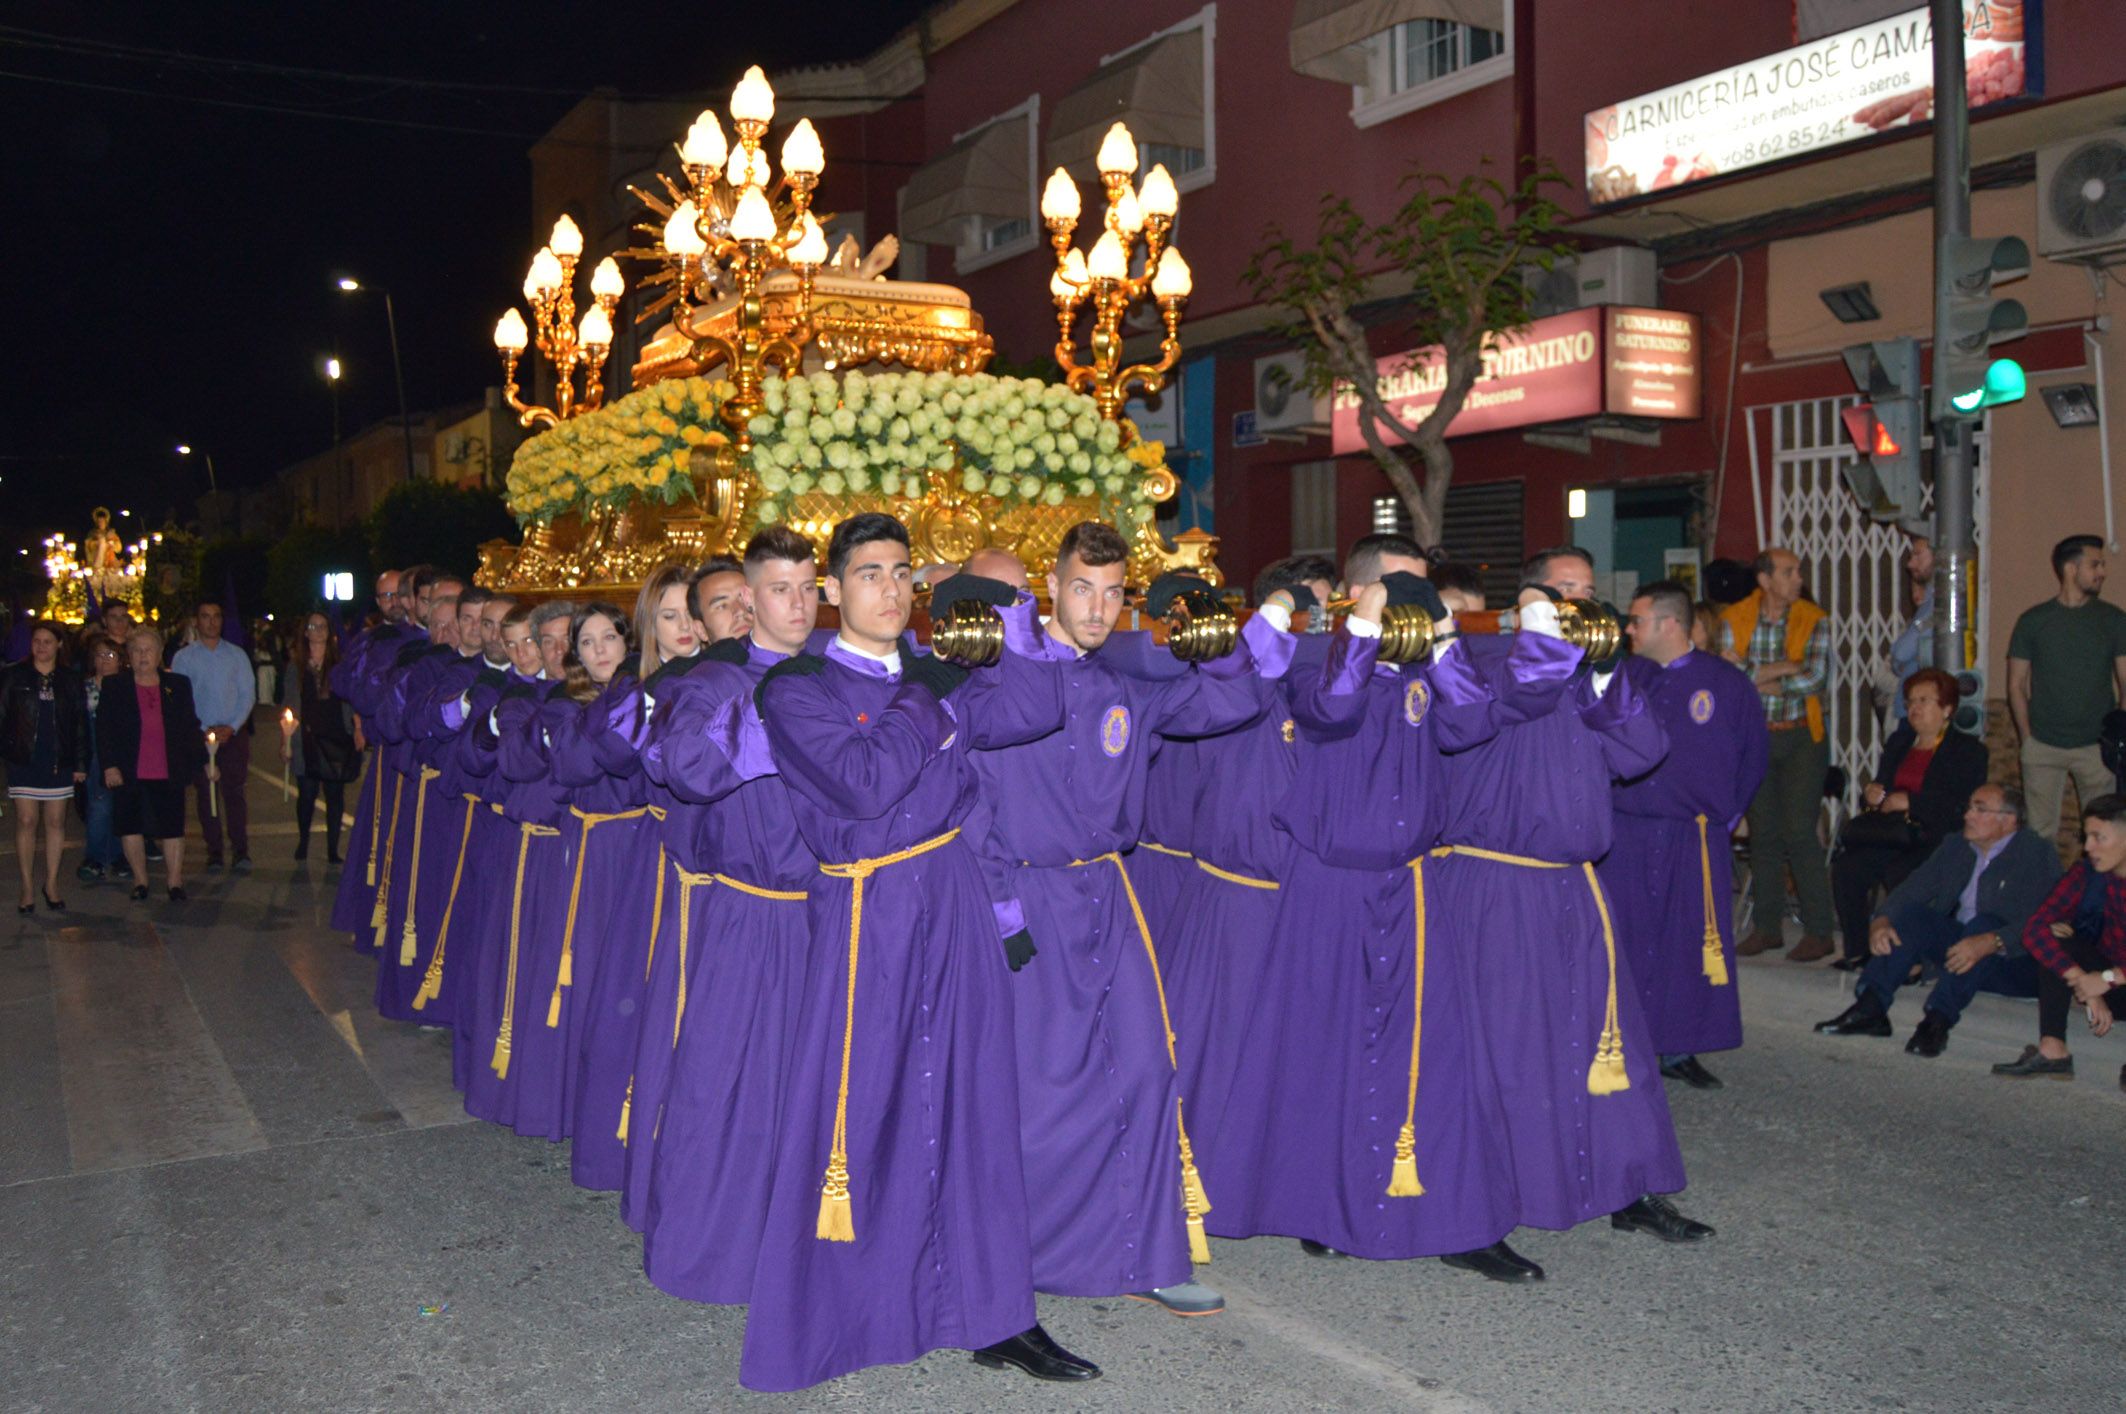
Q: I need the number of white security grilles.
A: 1